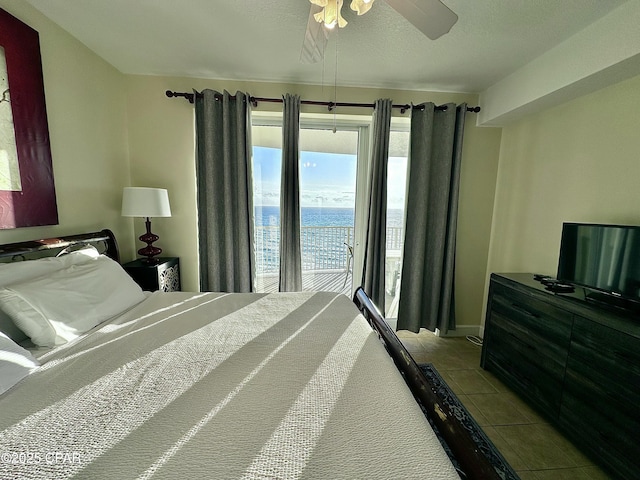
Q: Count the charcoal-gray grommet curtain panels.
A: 4